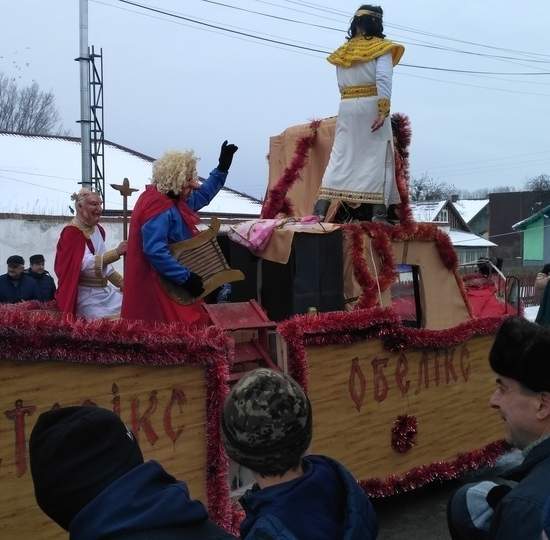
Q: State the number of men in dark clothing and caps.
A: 5